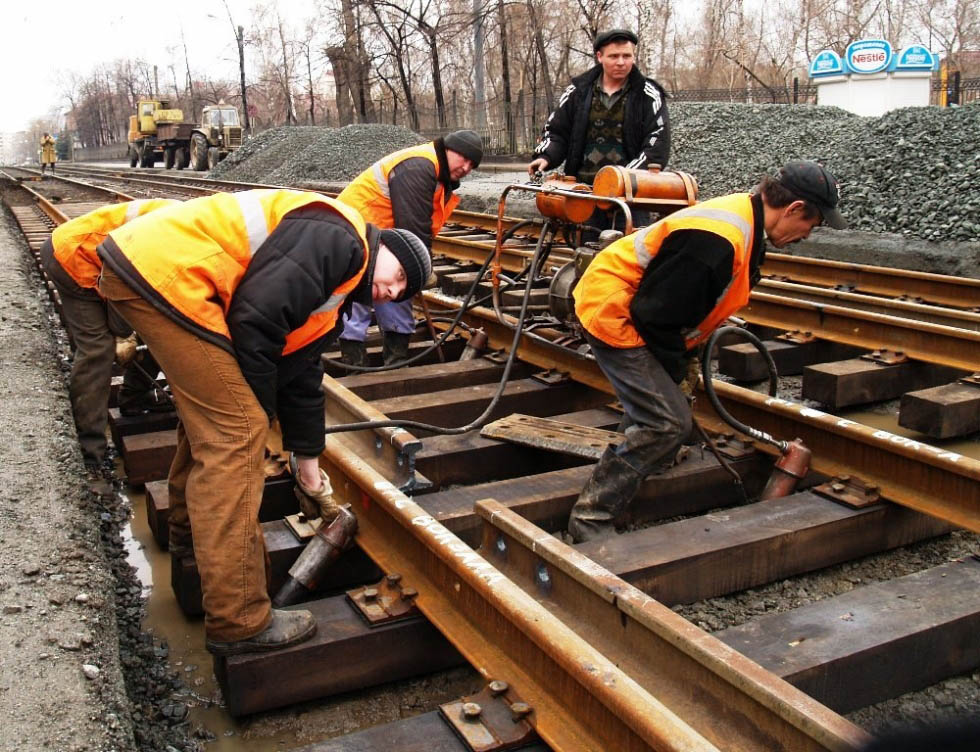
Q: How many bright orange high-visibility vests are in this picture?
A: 4